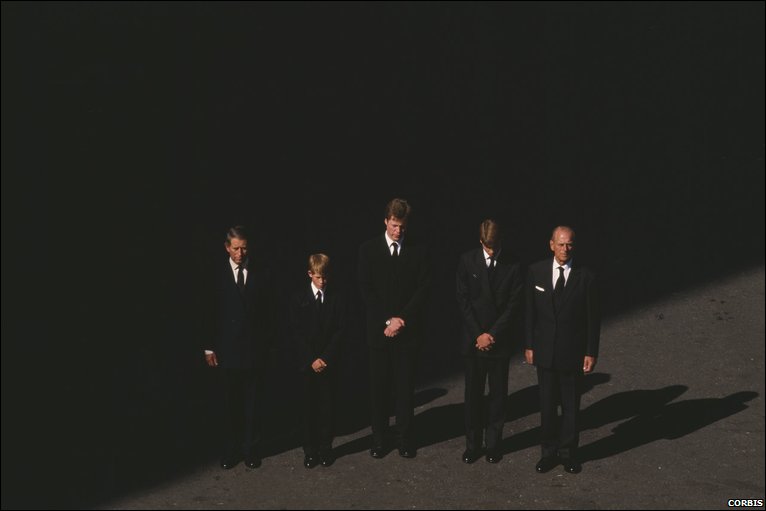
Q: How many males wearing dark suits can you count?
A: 5